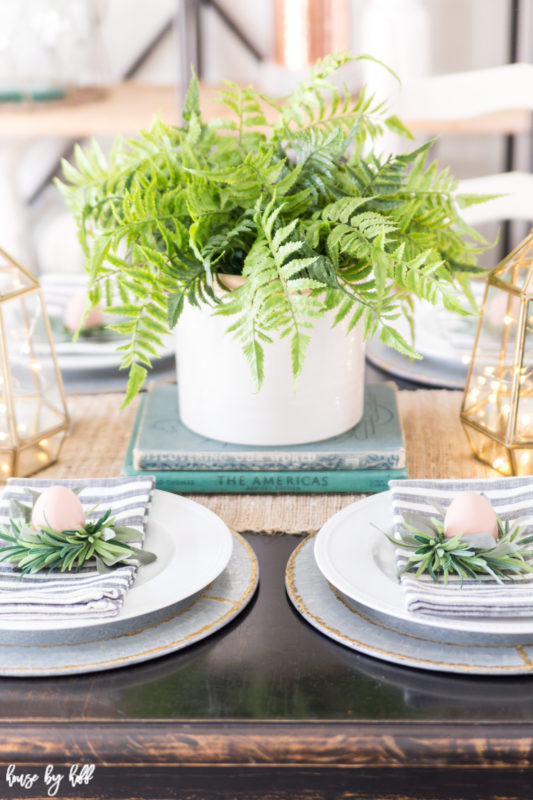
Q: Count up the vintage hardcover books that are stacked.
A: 2